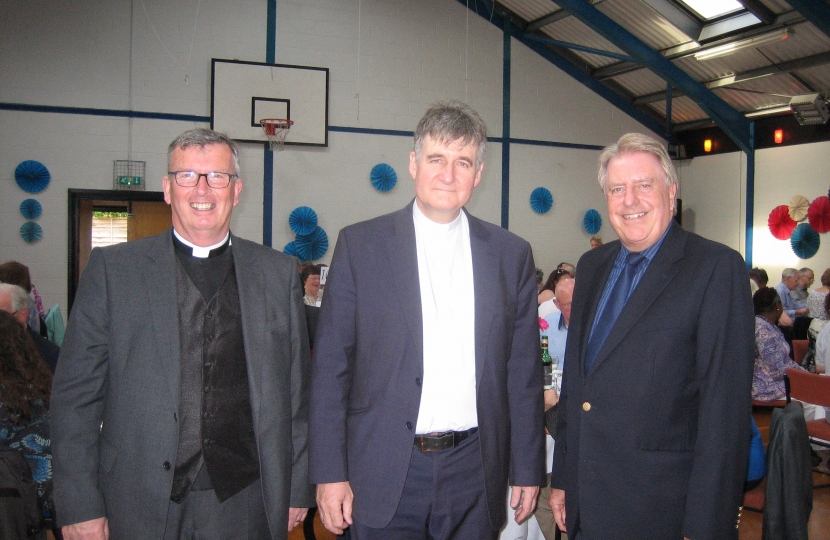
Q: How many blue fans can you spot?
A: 10